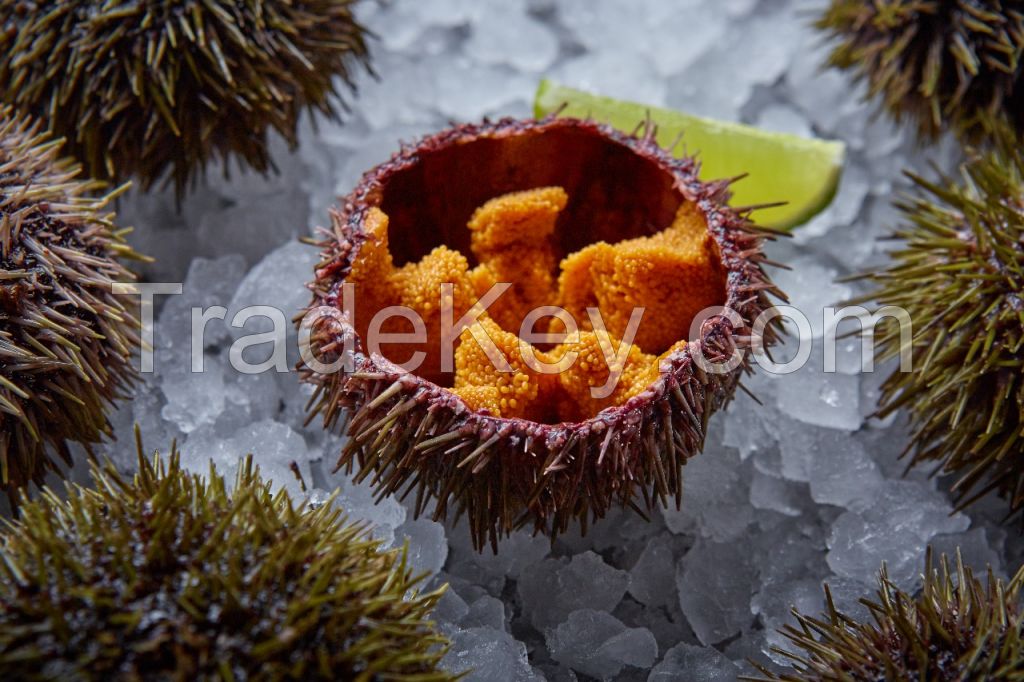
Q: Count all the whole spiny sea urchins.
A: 6